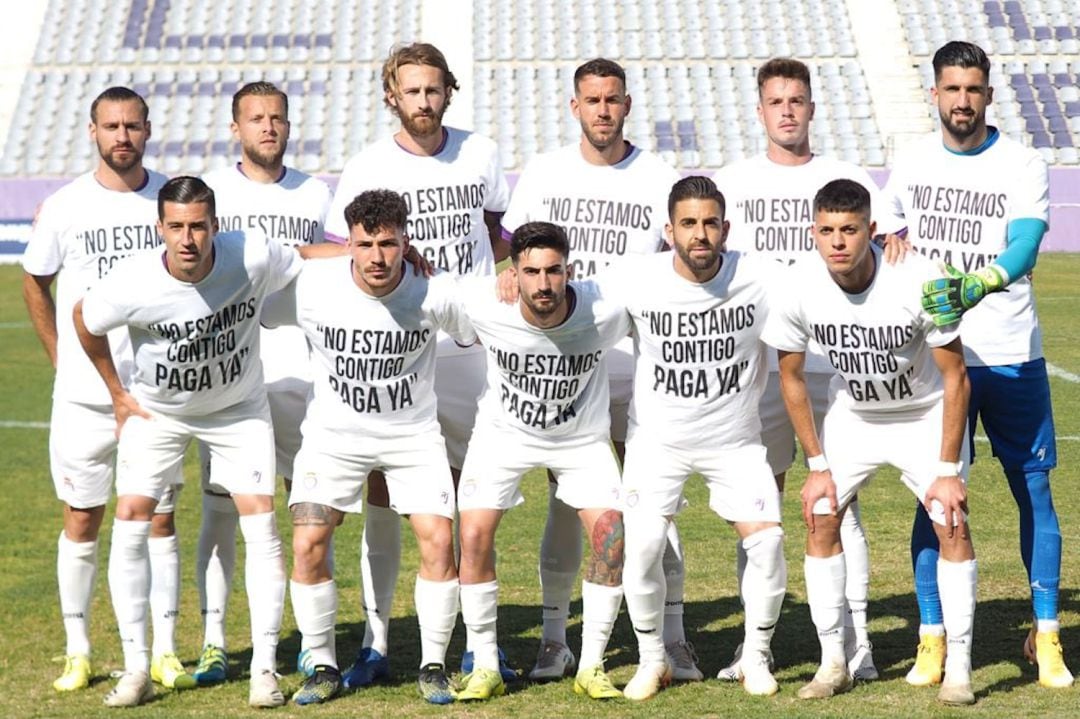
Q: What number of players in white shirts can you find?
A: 11